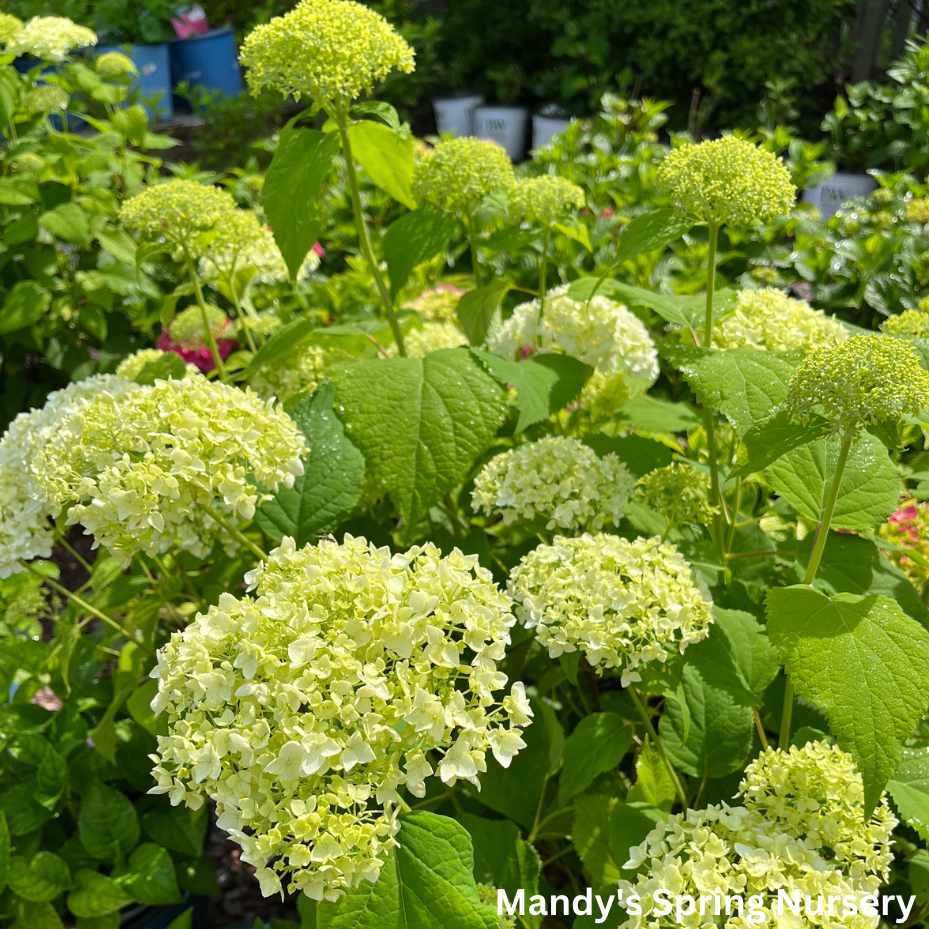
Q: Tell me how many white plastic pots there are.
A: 4